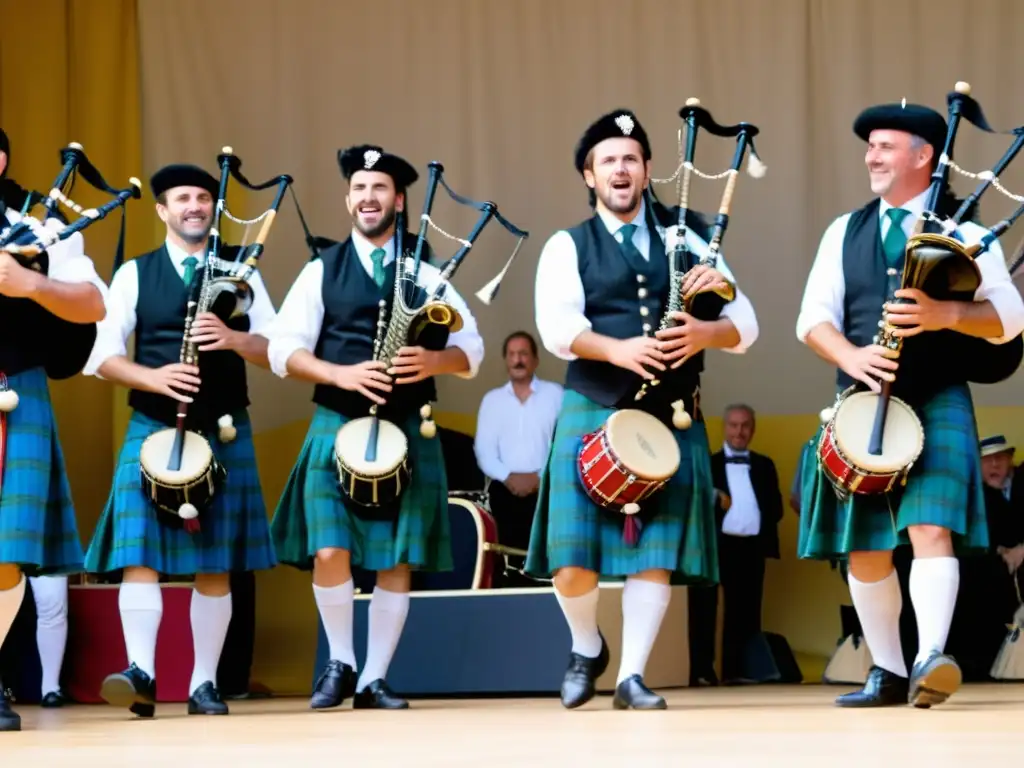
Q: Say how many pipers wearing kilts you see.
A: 5